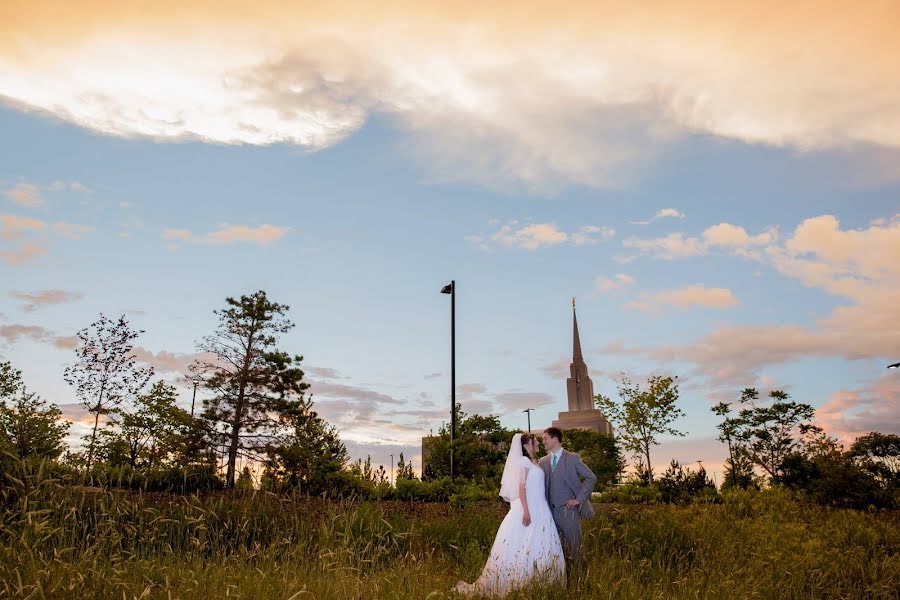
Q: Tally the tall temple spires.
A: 1